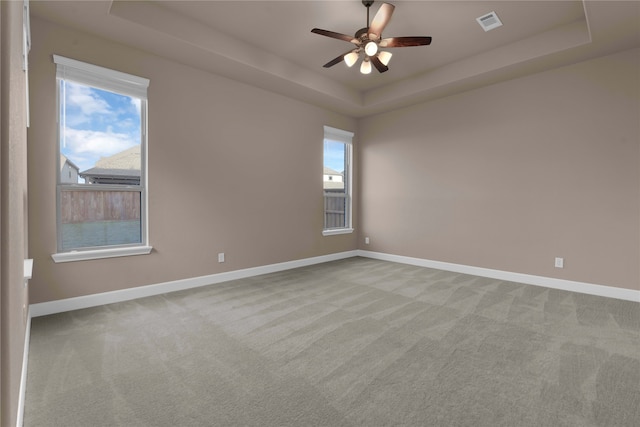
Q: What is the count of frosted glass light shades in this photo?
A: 4